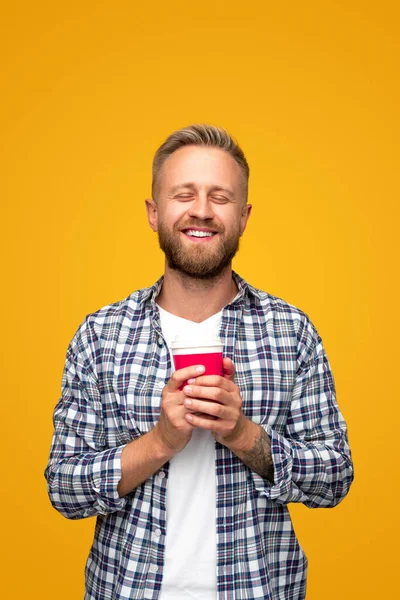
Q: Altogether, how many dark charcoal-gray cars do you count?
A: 0